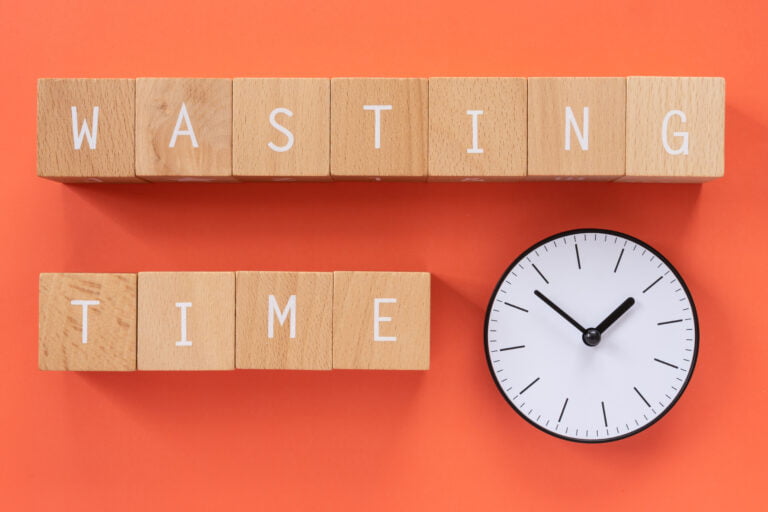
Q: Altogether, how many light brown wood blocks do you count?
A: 11